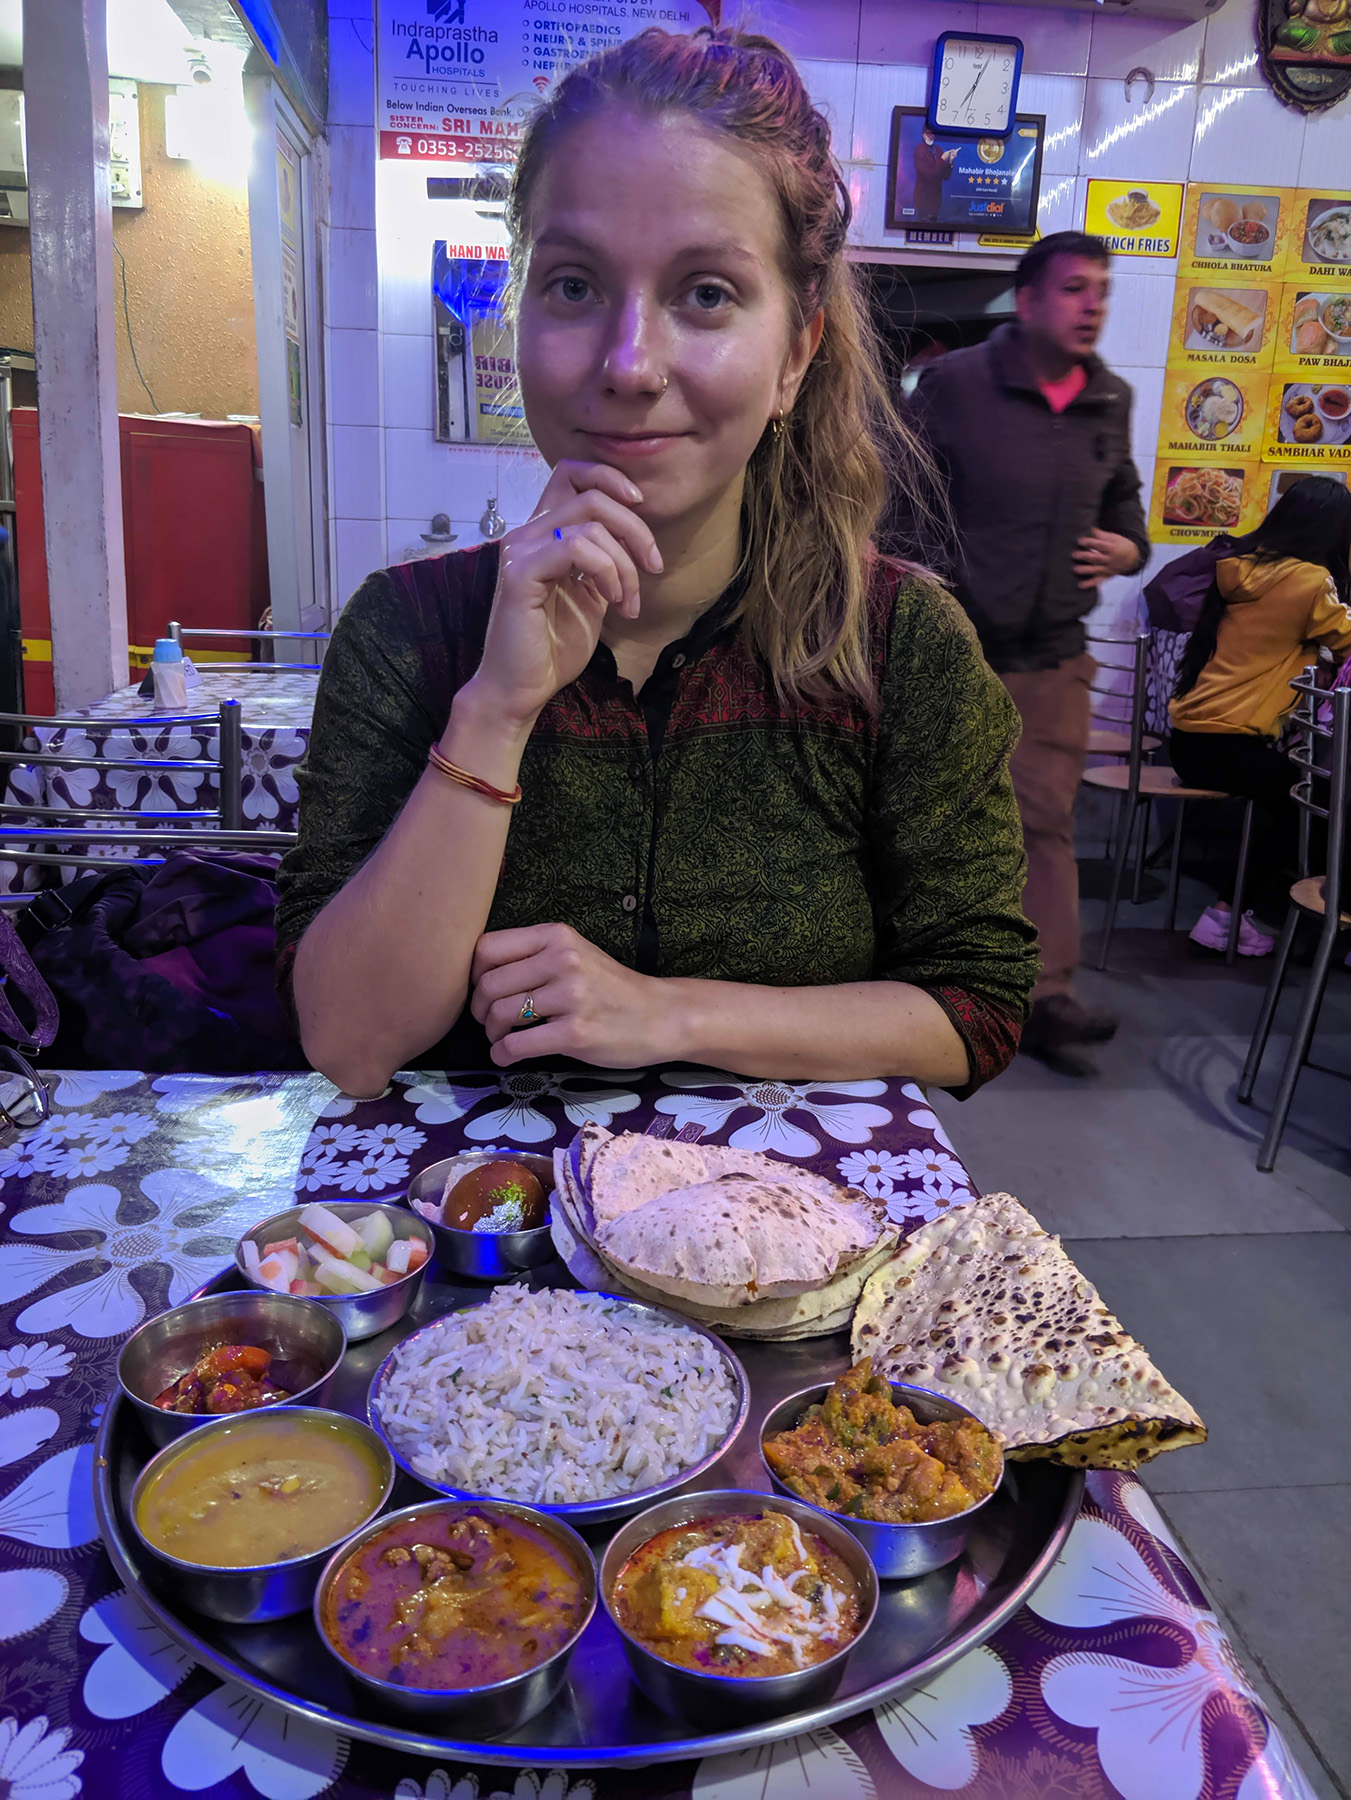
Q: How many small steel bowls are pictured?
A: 7